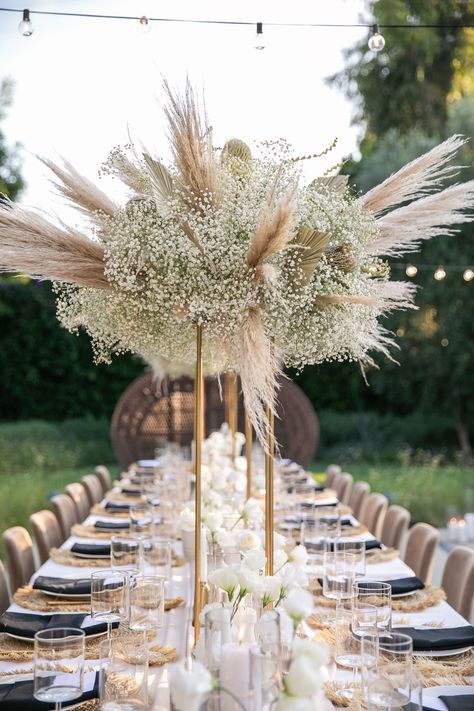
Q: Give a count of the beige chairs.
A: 14